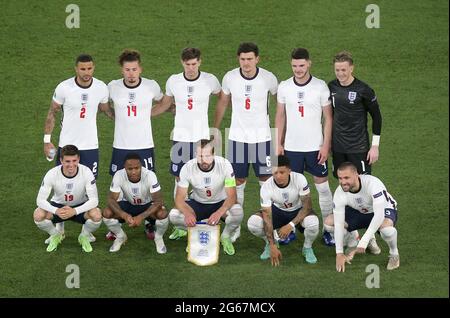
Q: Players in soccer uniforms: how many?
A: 11